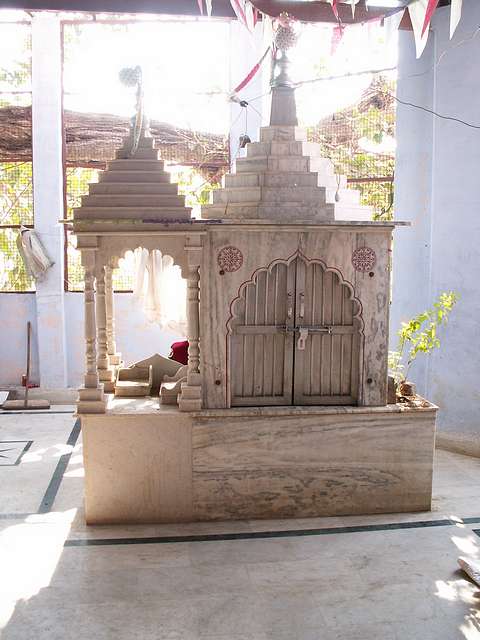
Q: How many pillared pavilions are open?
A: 1